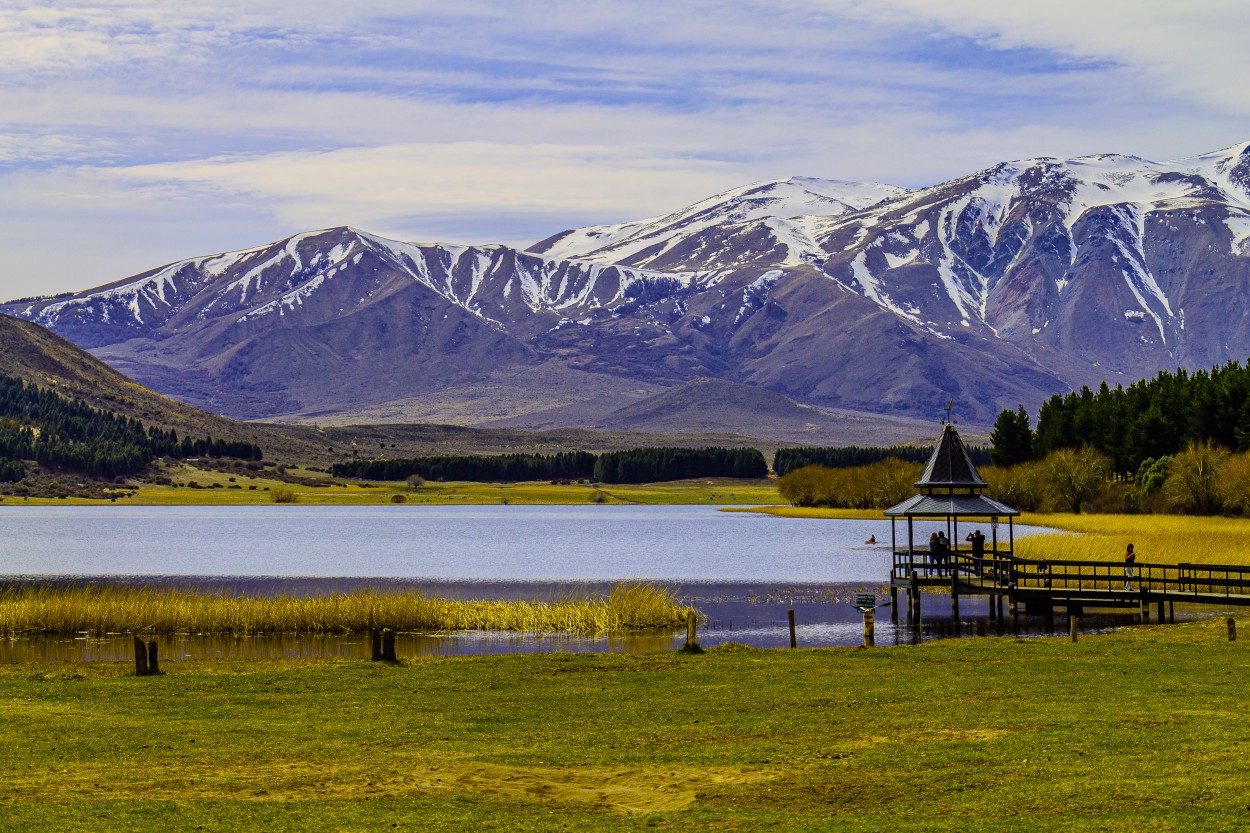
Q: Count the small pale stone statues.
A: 0